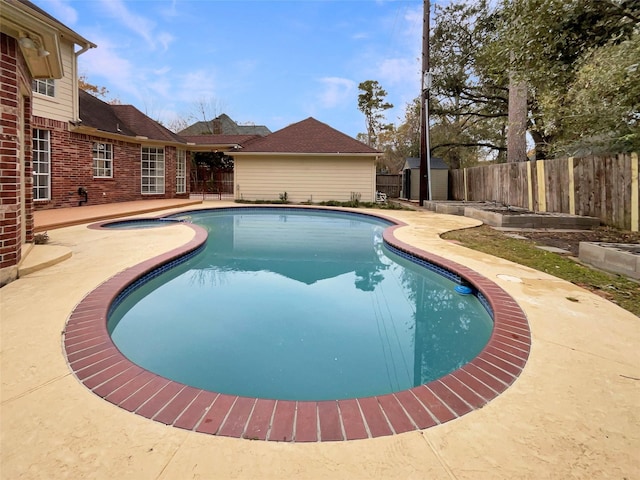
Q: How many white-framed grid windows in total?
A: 5